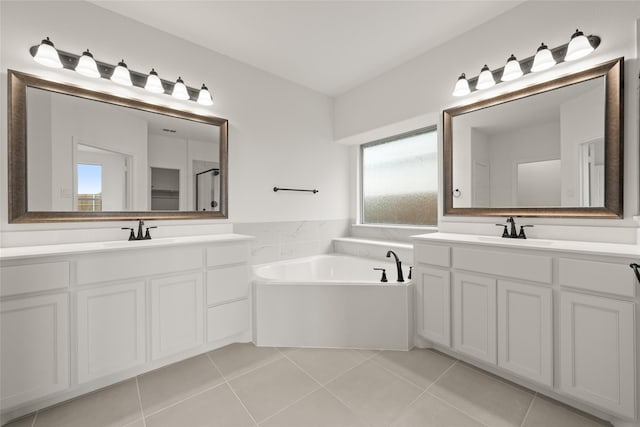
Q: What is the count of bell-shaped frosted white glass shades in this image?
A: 11